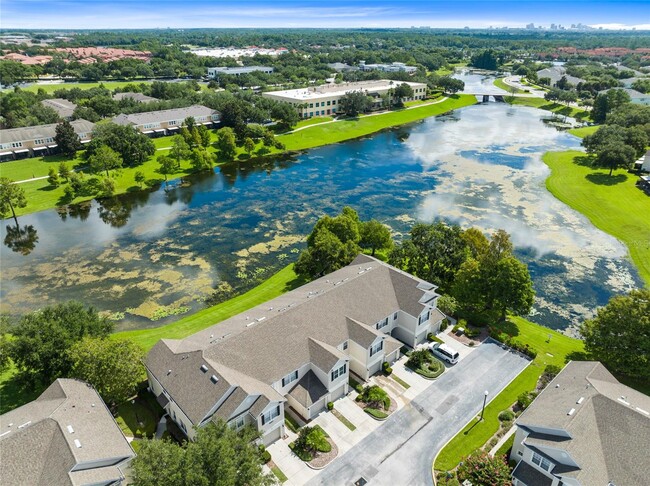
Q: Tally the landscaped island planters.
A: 3